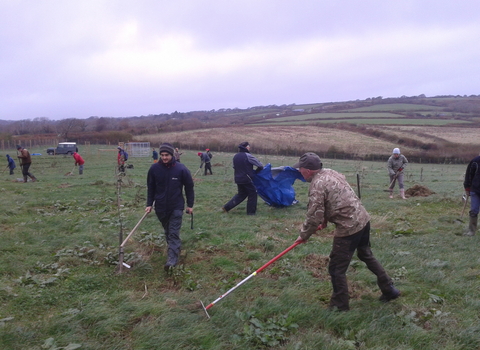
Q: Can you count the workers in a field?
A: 13